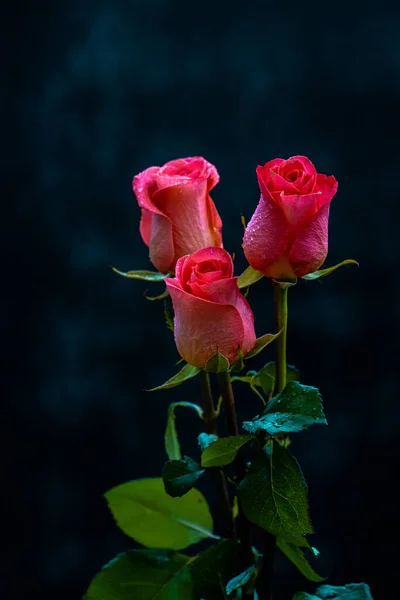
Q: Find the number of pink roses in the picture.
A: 3